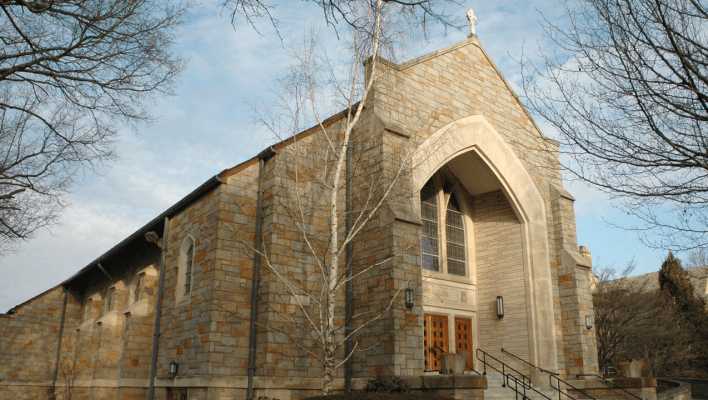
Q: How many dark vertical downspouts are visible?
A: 4